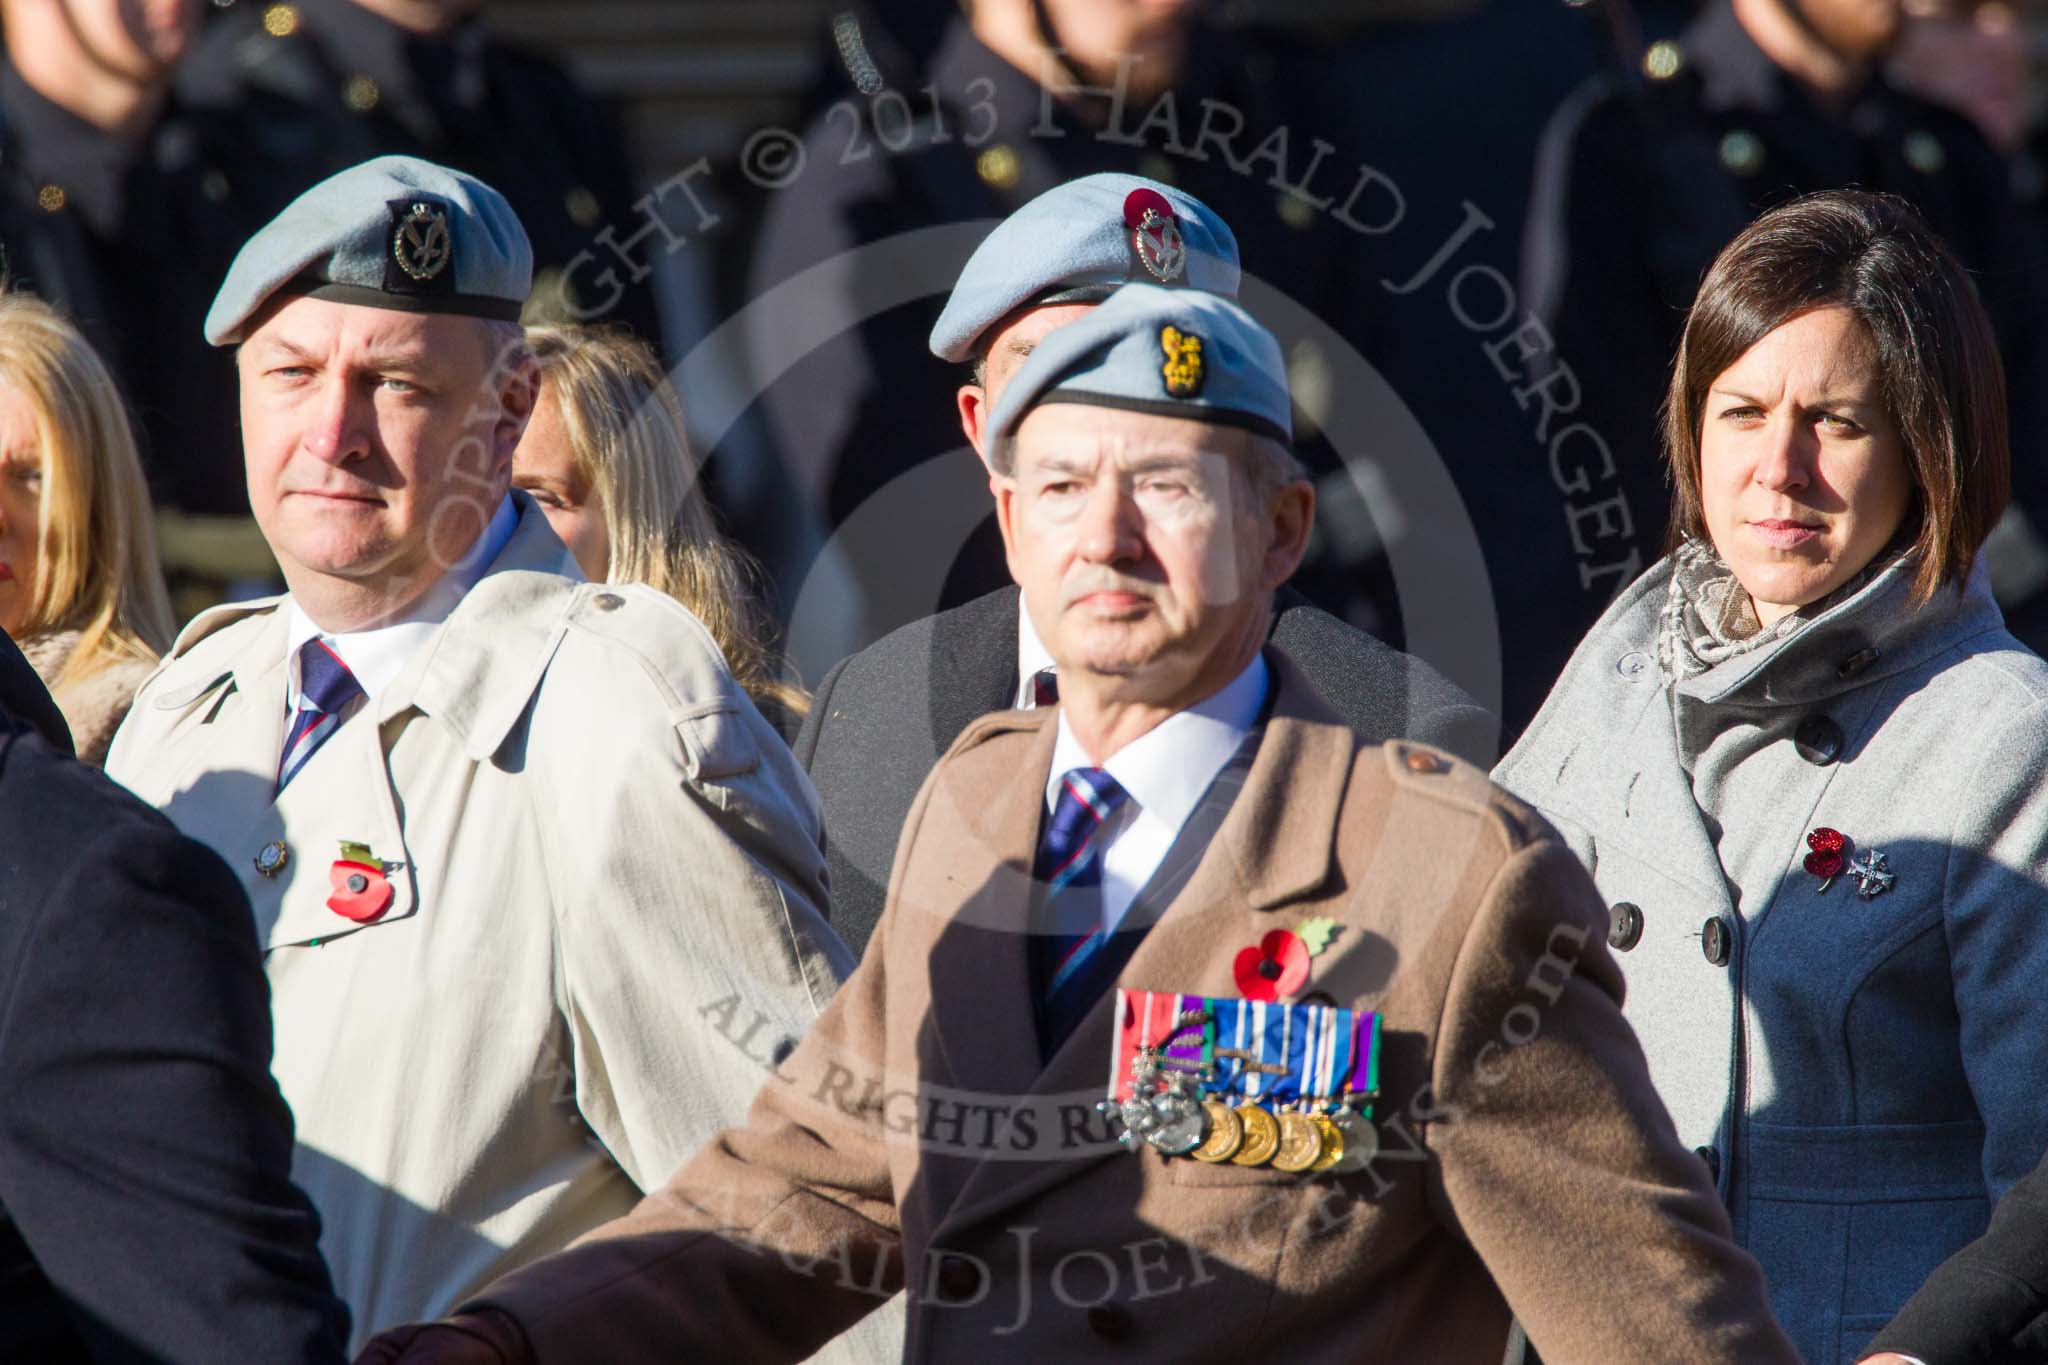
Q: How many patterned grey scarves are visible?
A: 1